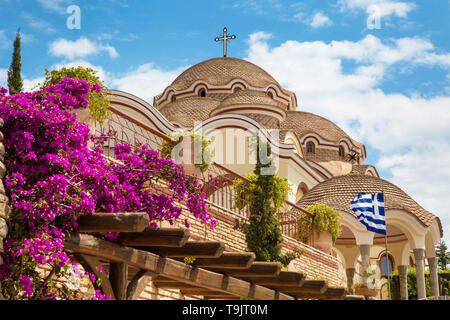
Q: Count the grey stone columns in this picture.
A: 5